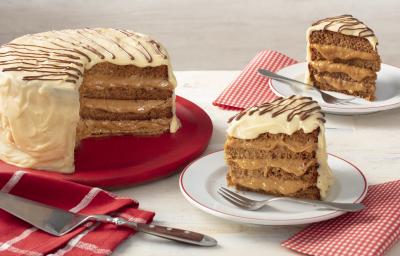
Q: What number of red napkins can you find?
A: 3